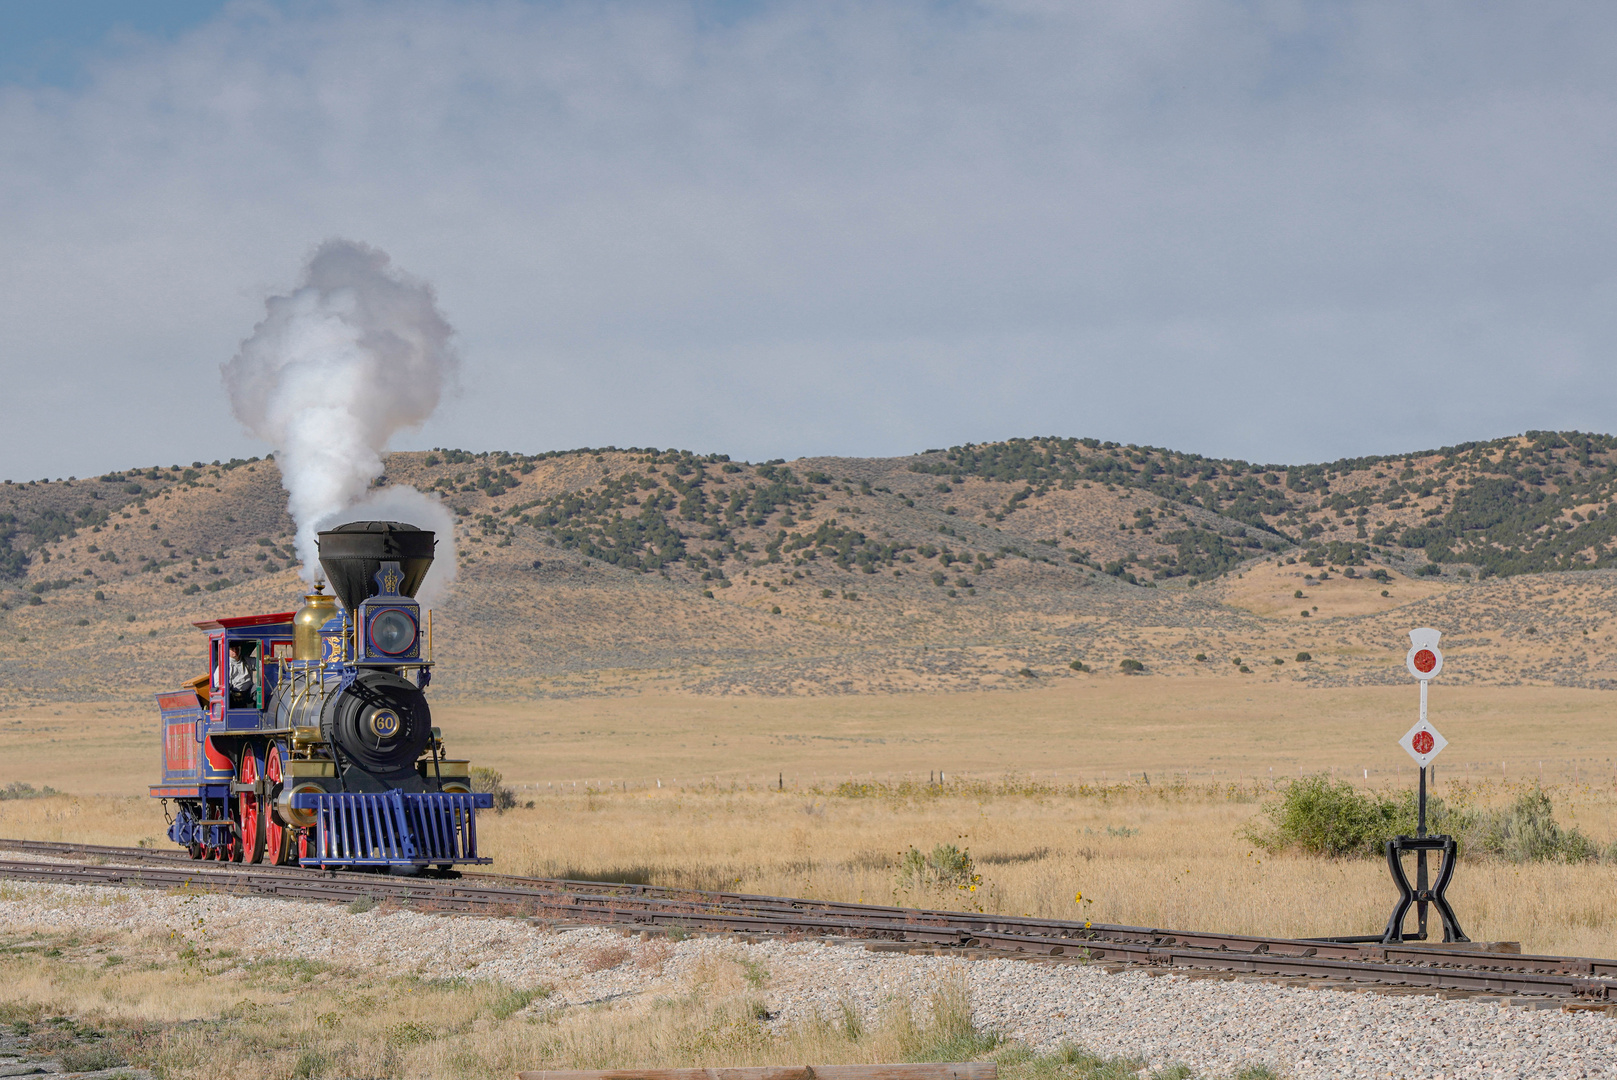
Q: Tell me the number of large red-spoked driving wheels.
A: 2